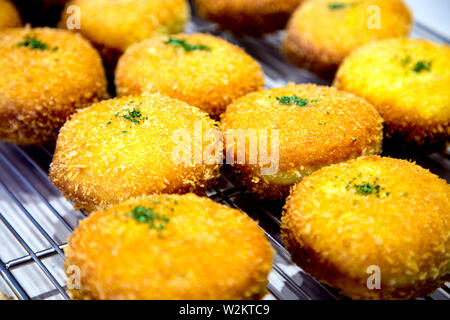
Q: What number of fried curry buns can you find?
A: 11